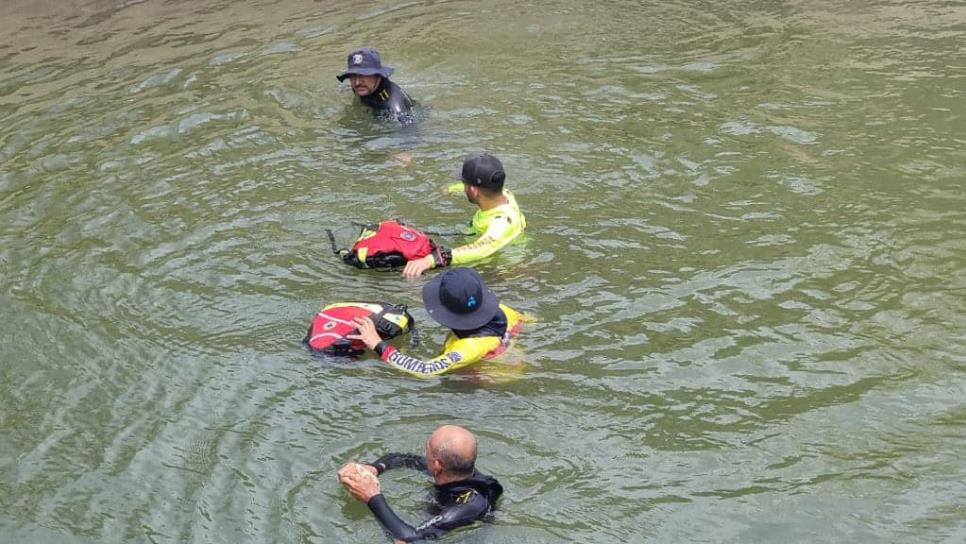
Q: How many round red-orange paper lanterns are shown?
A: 0